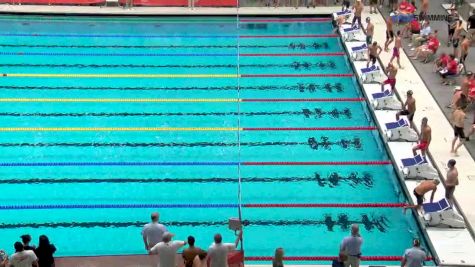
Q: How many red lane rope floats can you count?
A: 9